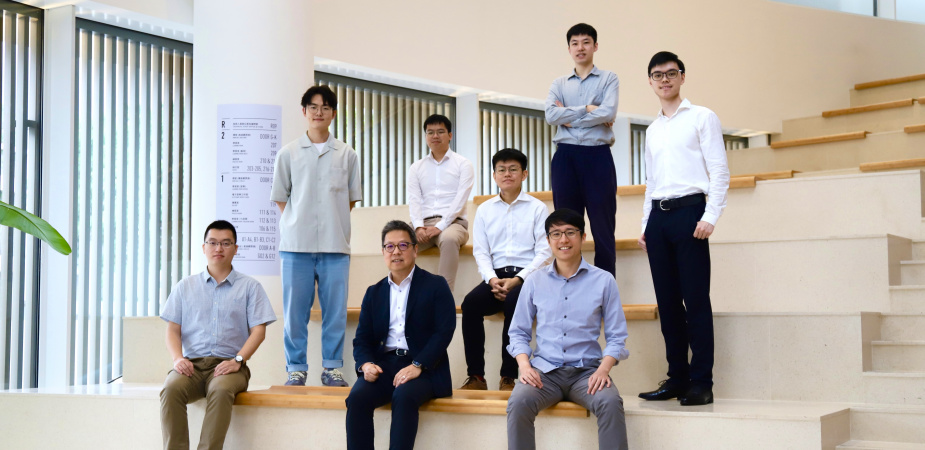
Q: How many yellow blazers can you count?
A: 0